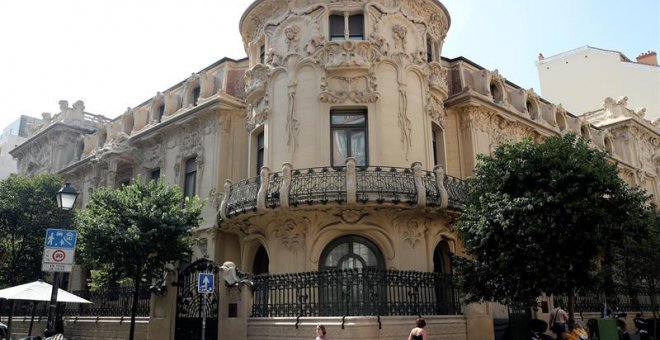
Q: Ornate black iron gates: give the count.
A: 1